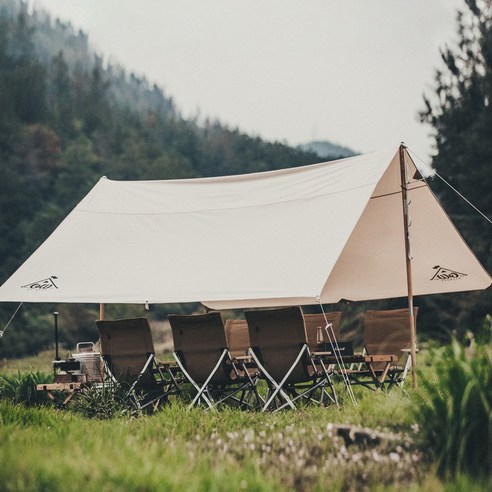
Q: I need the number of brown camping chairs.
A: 6